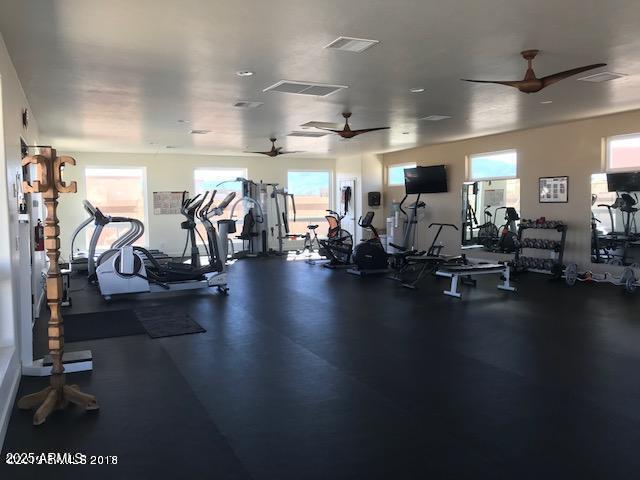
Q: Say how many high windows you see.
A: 3